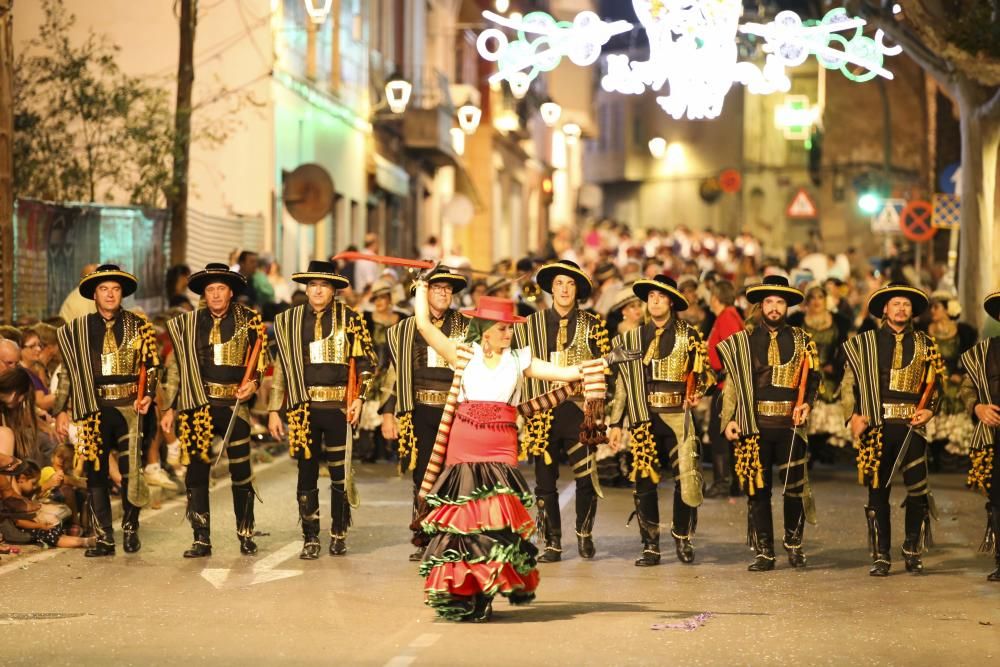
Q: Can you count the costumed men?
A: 9